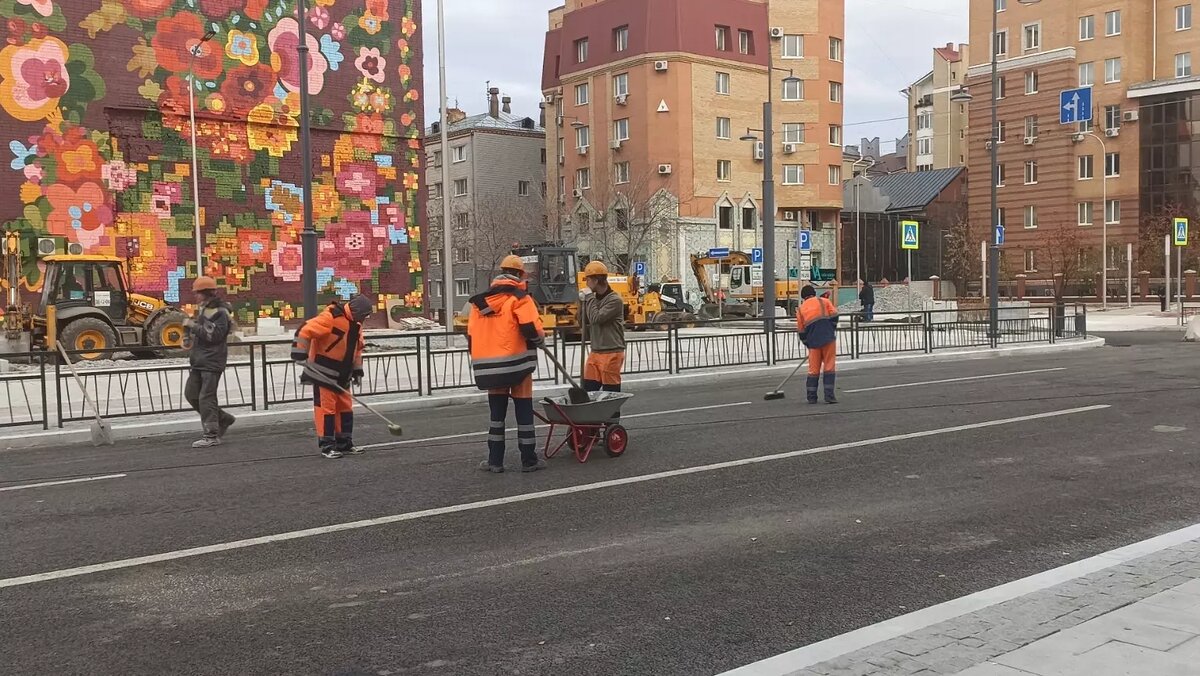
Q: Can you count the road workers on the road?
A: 5